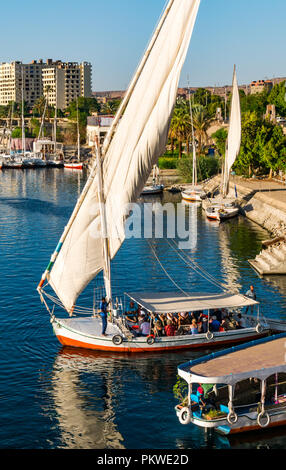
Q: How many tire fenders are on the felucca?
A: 4